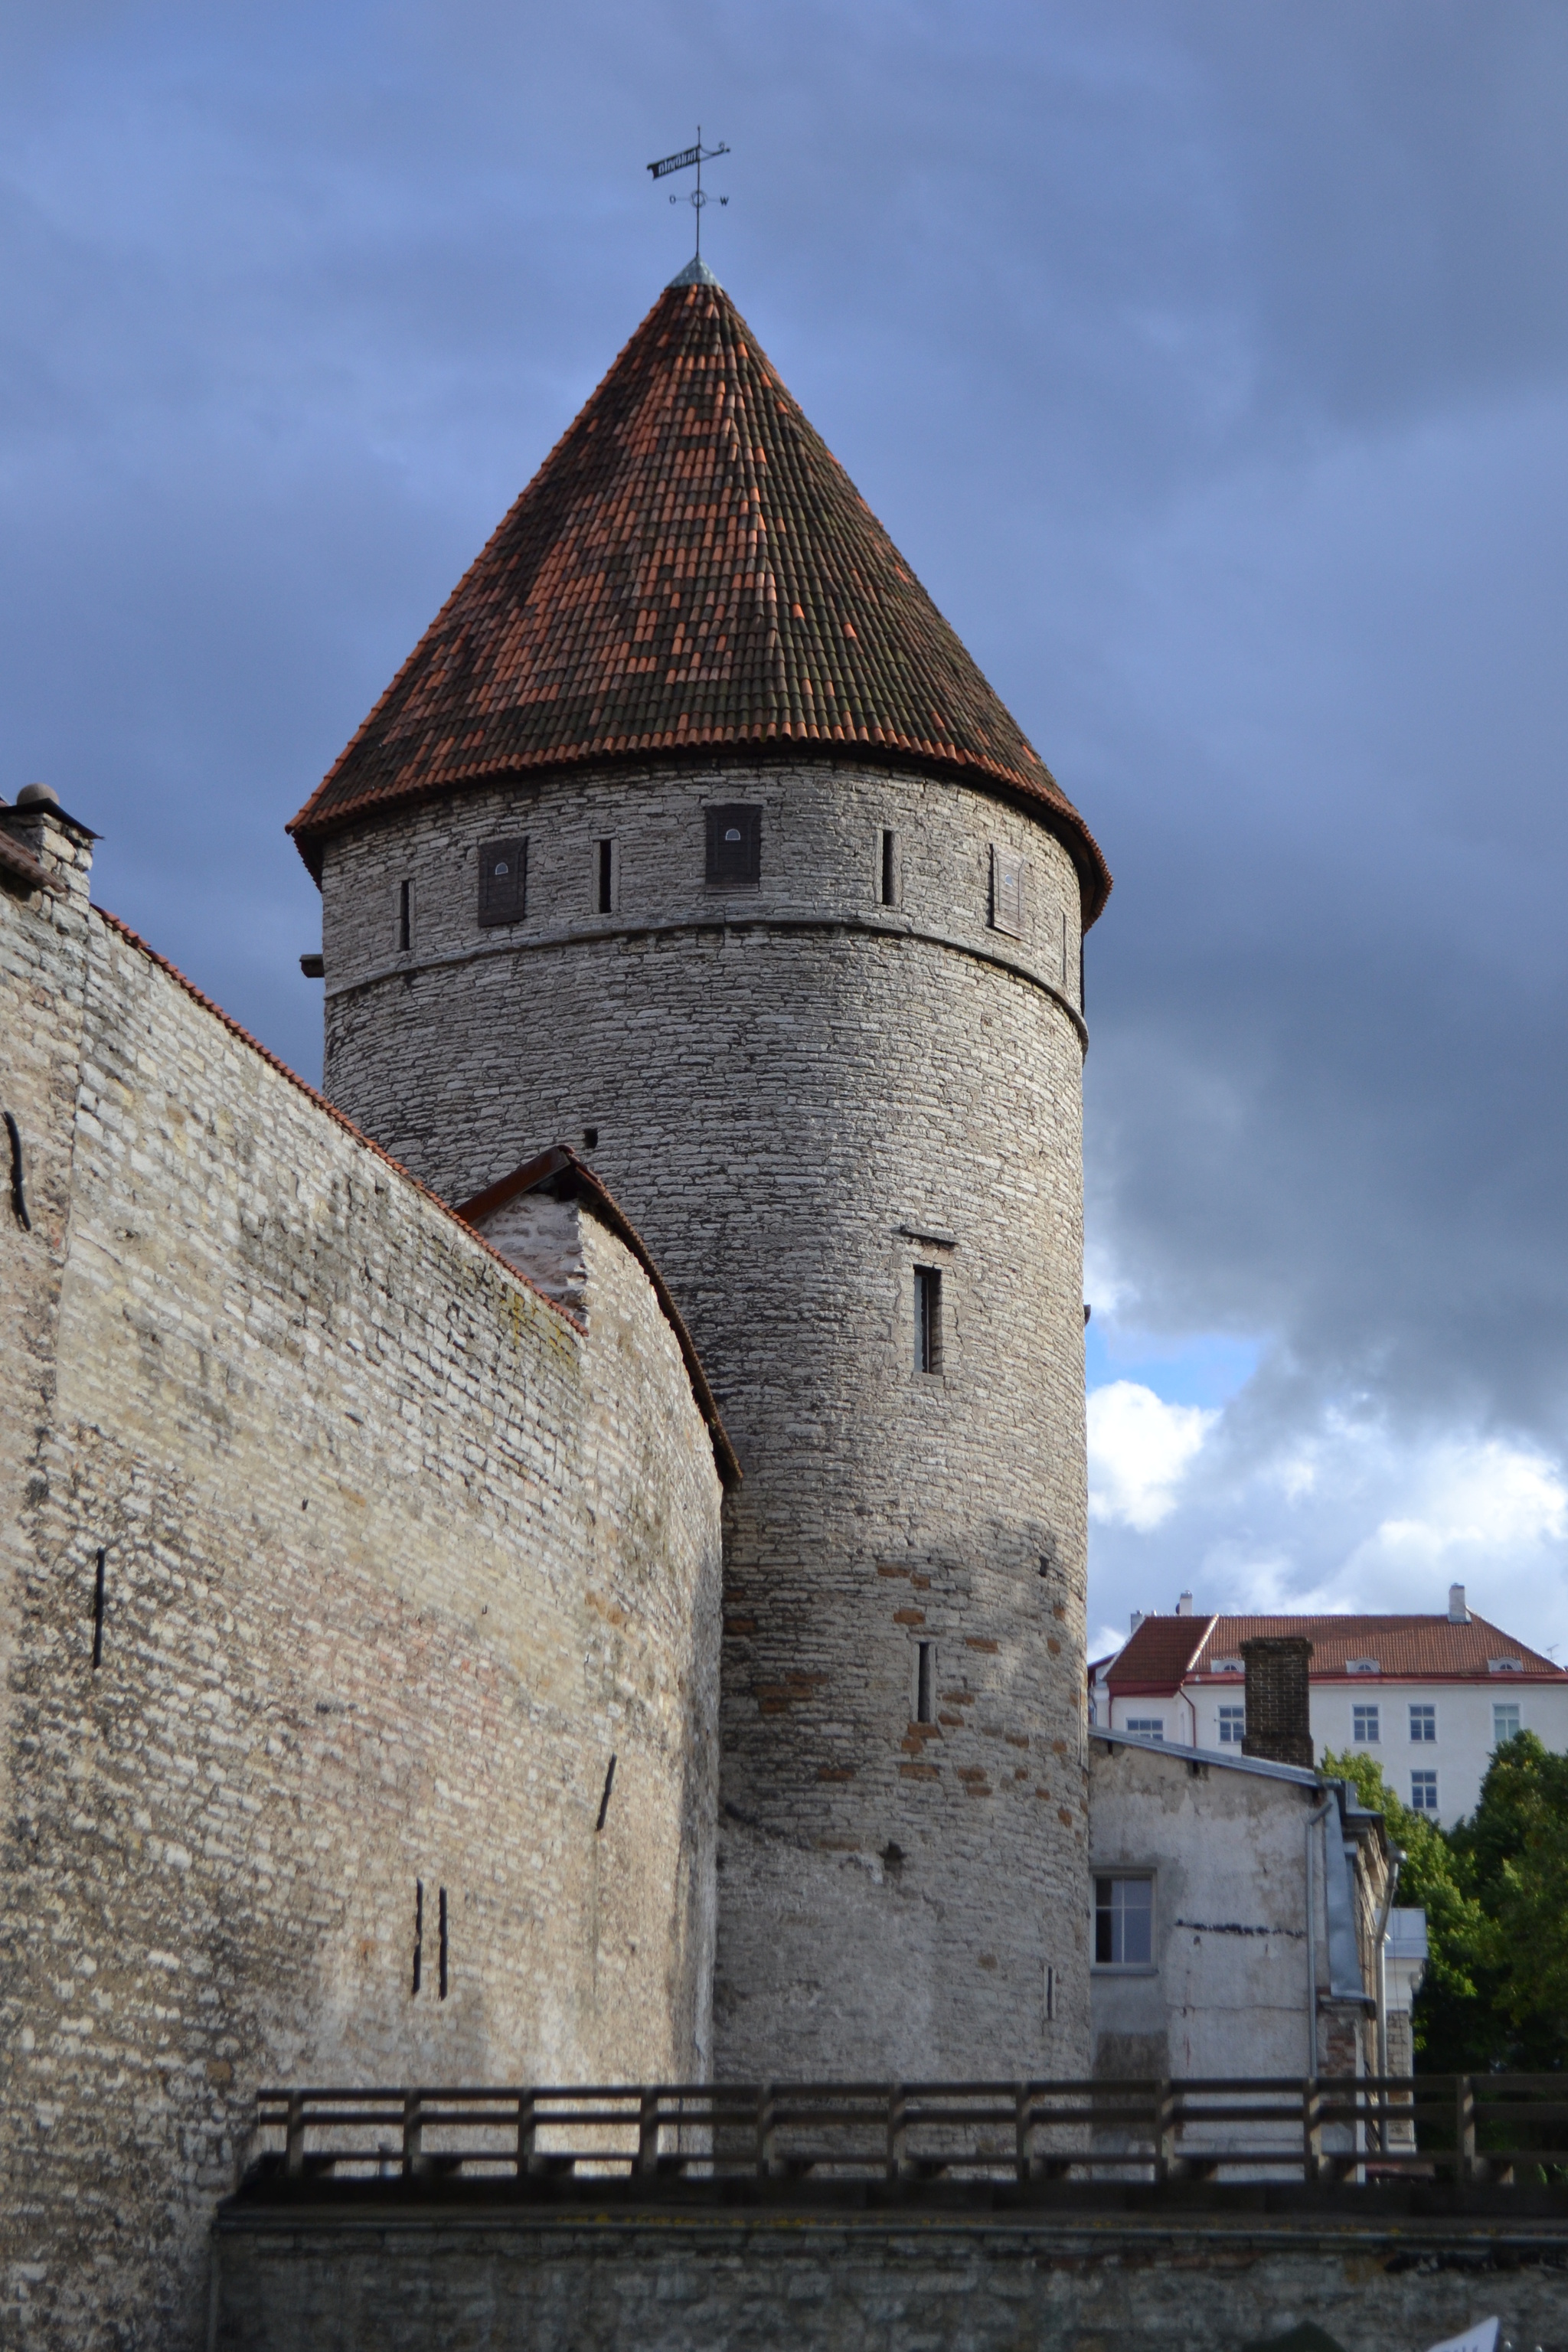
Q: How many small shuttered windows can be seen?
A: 3